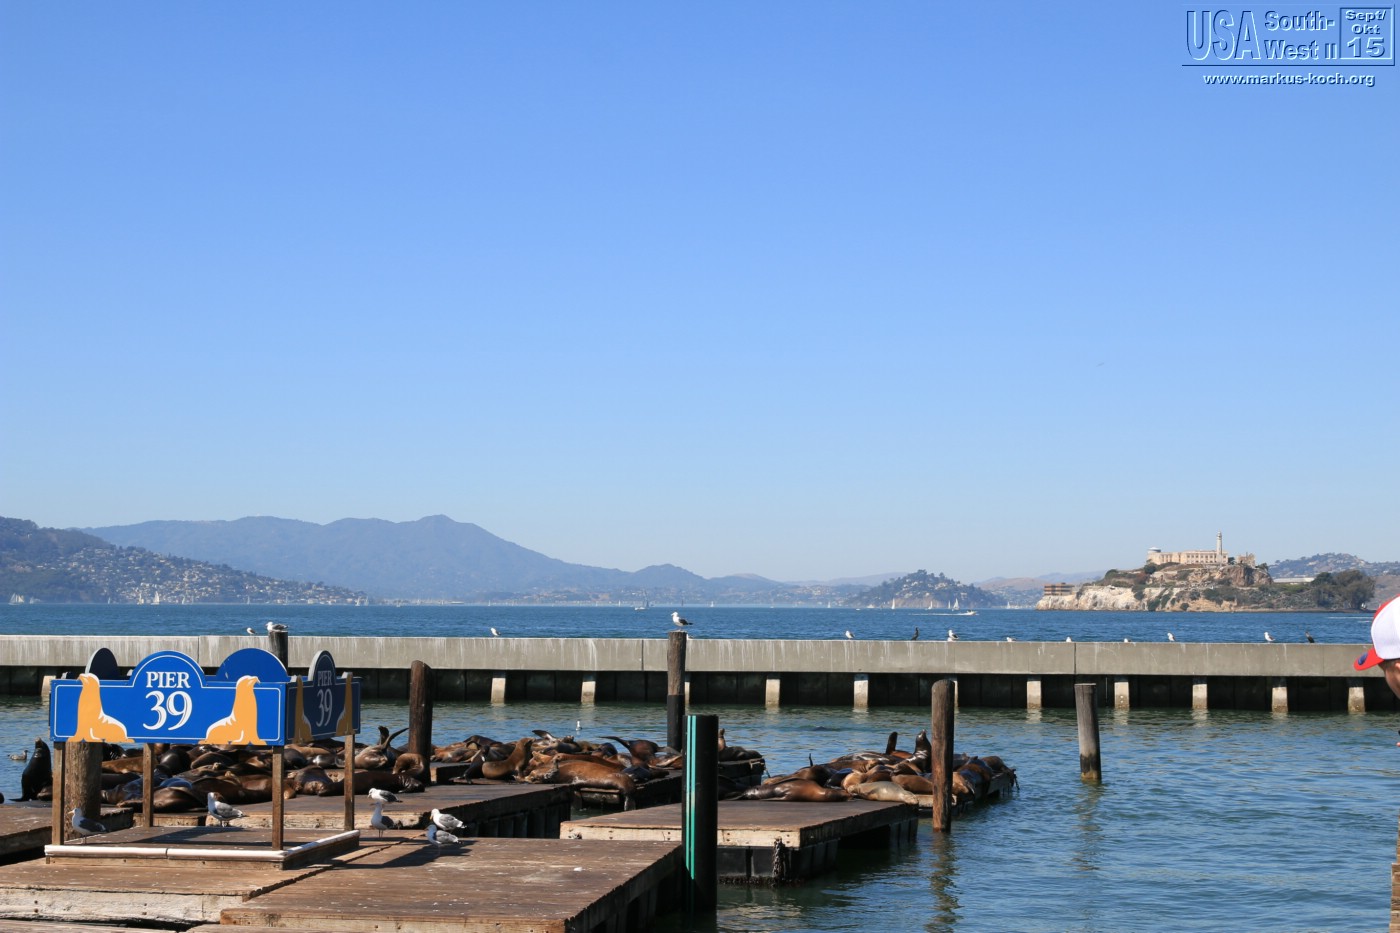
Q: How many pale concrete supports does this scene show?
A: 12